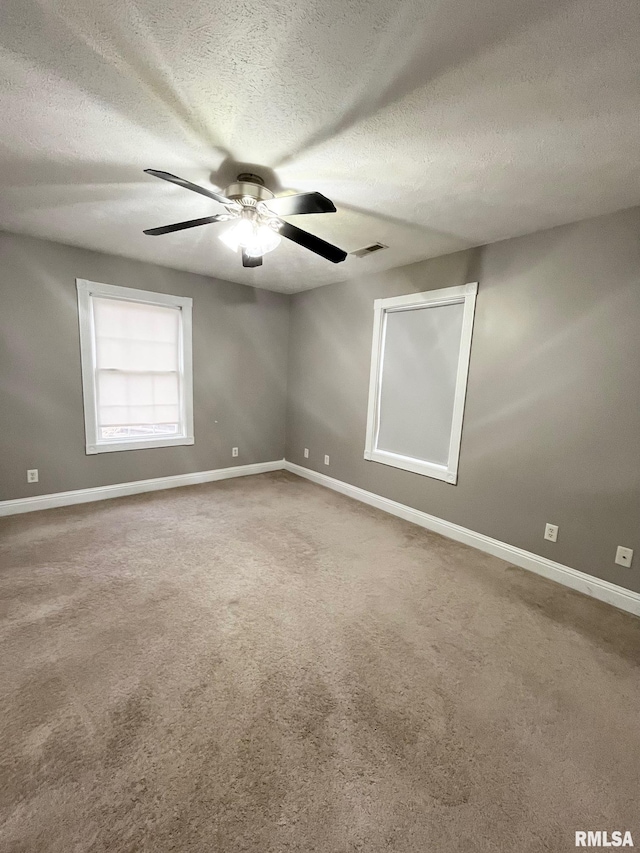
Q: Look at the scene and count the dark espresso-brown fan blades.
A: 5